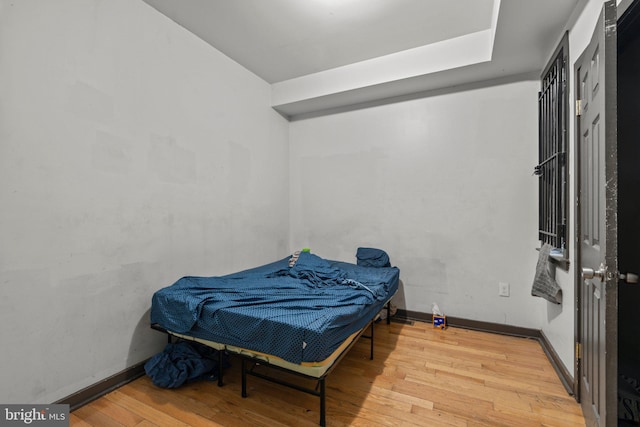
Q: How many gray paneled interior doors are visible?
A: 1